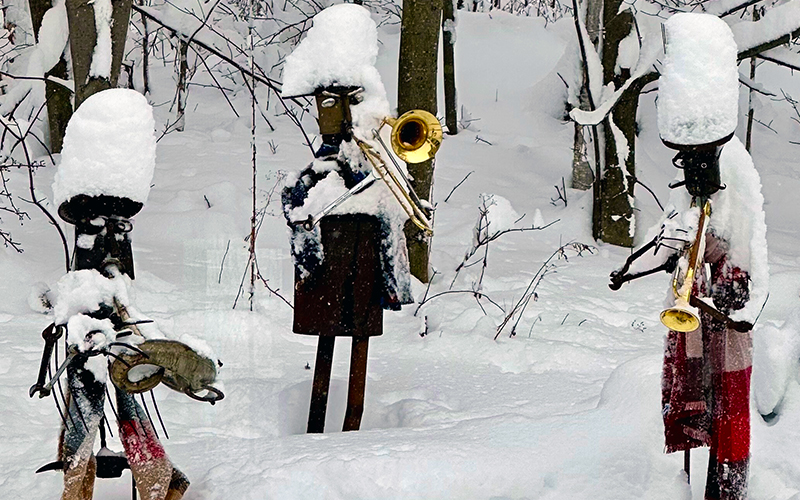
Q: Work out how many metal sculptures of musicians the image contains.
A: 3